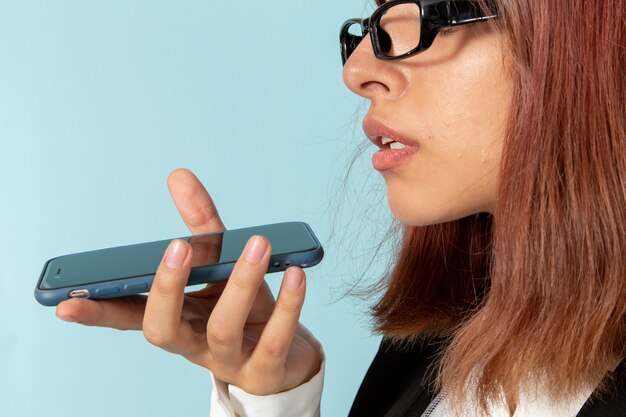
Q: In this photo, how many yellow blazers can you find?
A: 0